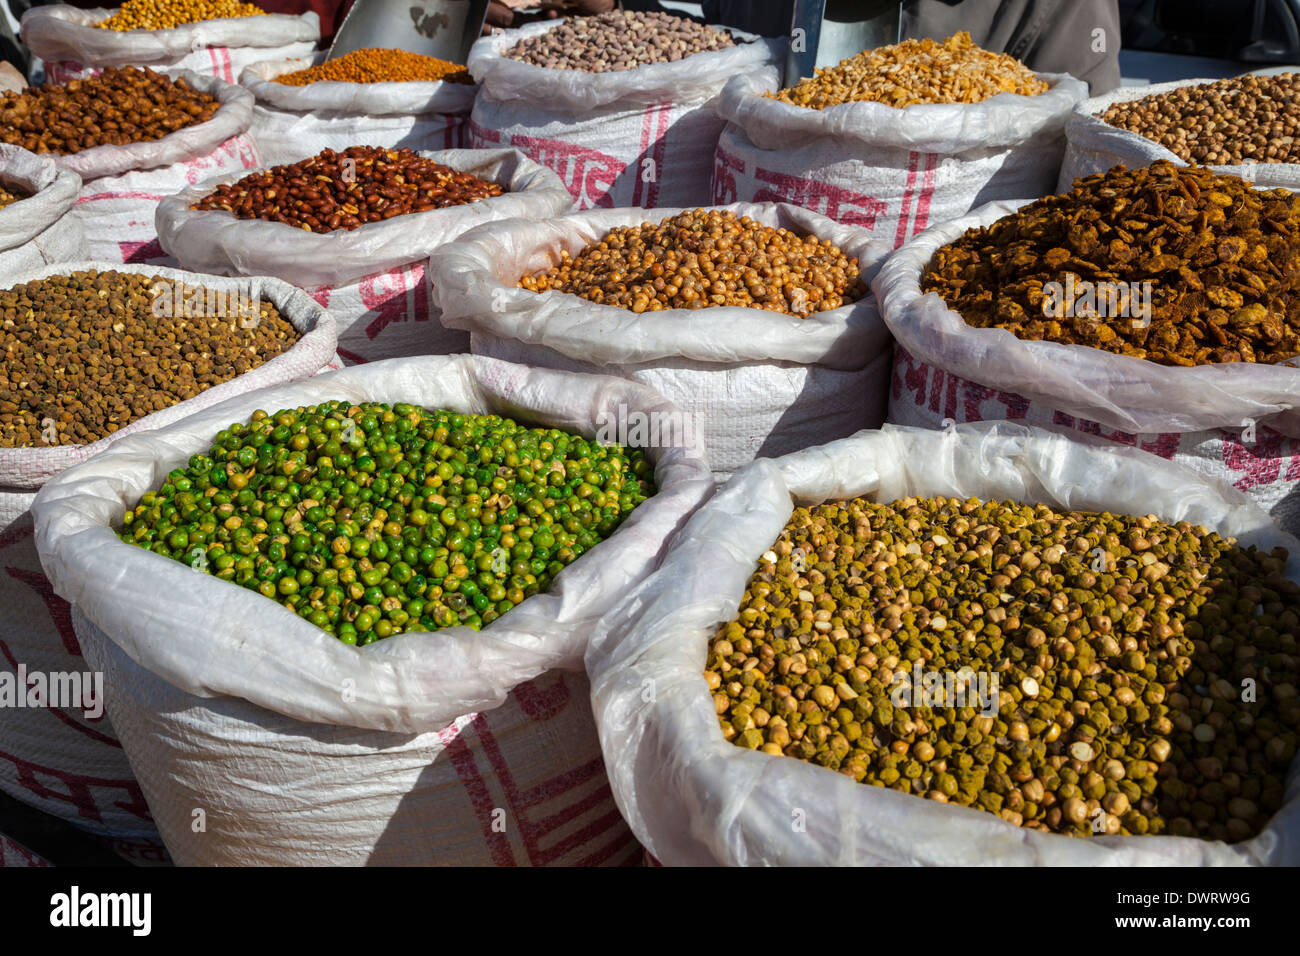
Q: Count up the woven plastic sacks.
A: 13